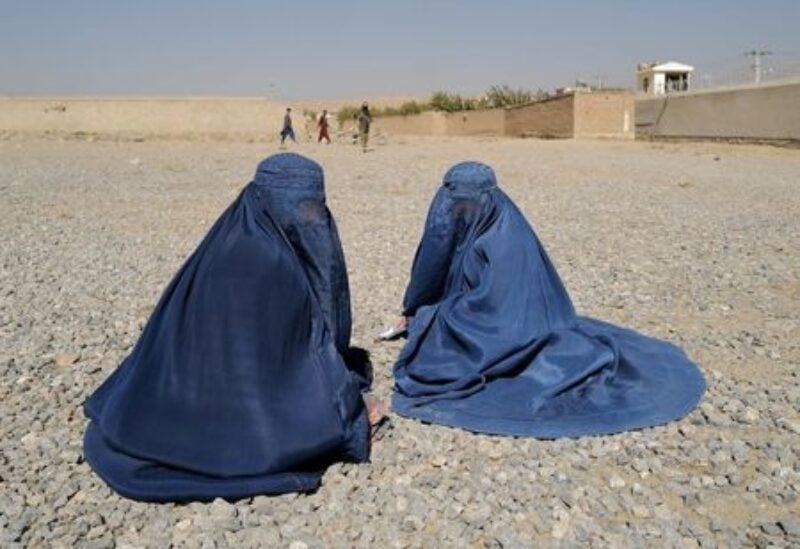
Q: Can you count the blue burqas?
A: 2